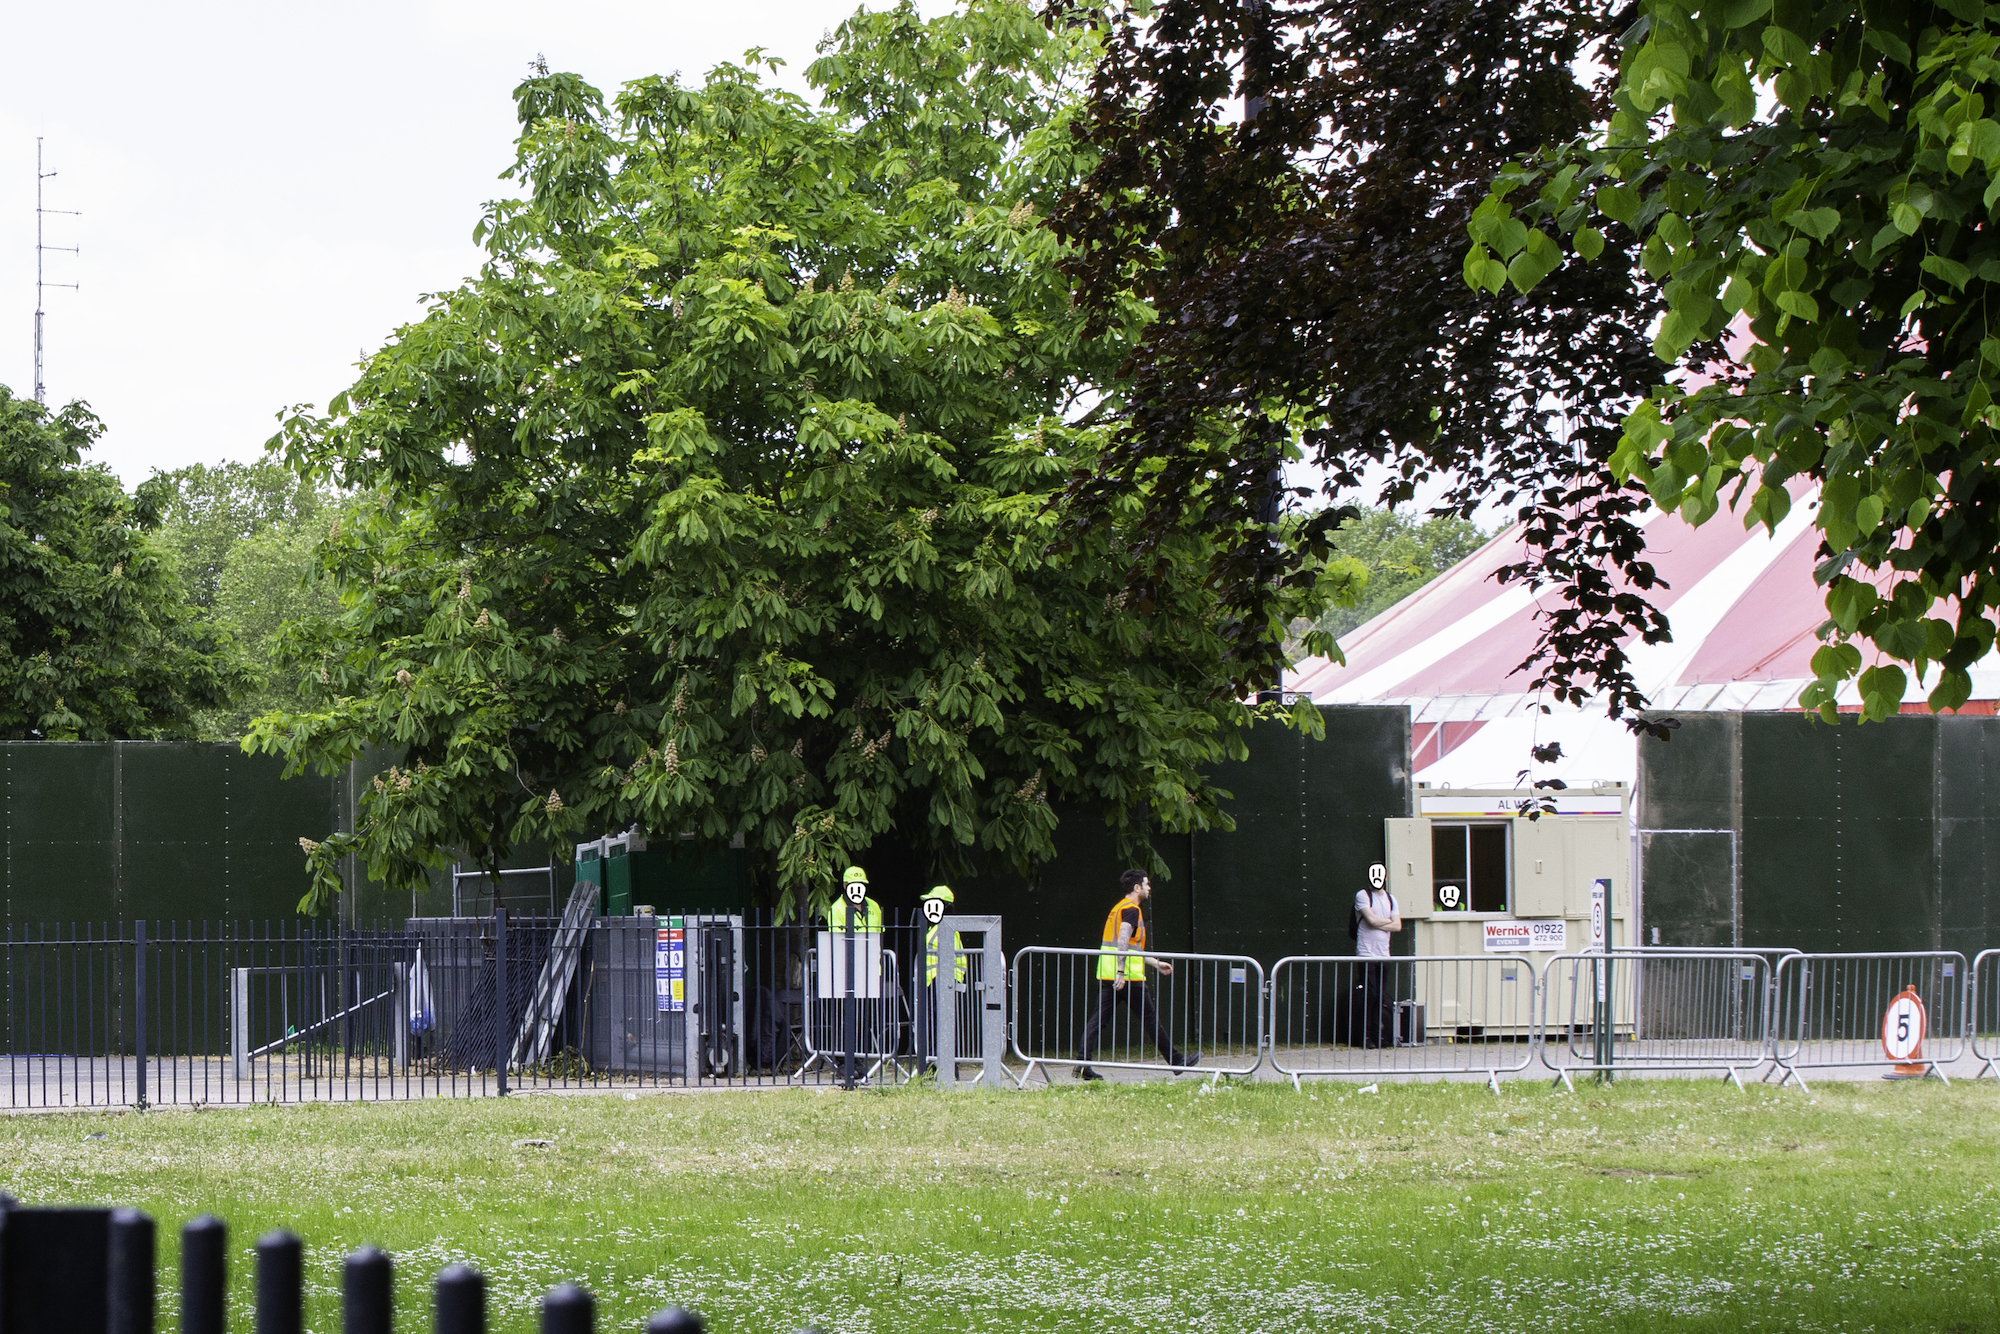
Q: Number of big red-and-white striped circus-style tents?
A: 1